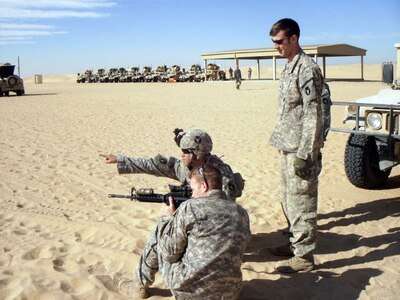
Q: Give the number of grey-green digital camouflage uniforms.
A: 3